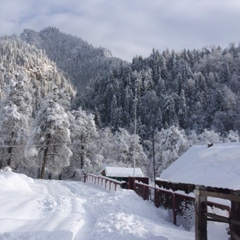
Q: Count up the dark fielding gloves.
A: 0